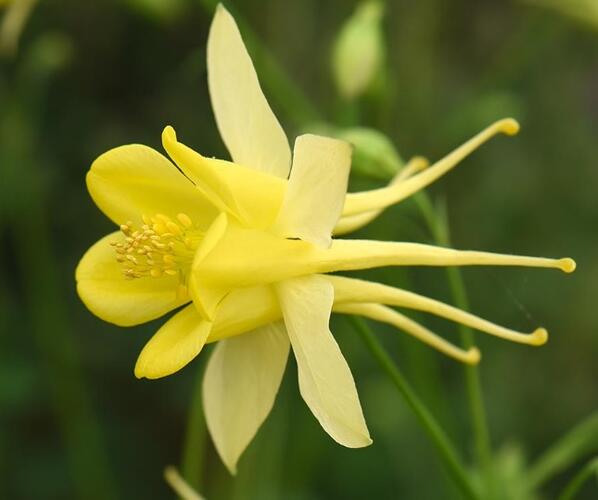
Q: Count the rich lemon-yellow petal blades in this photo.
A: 5